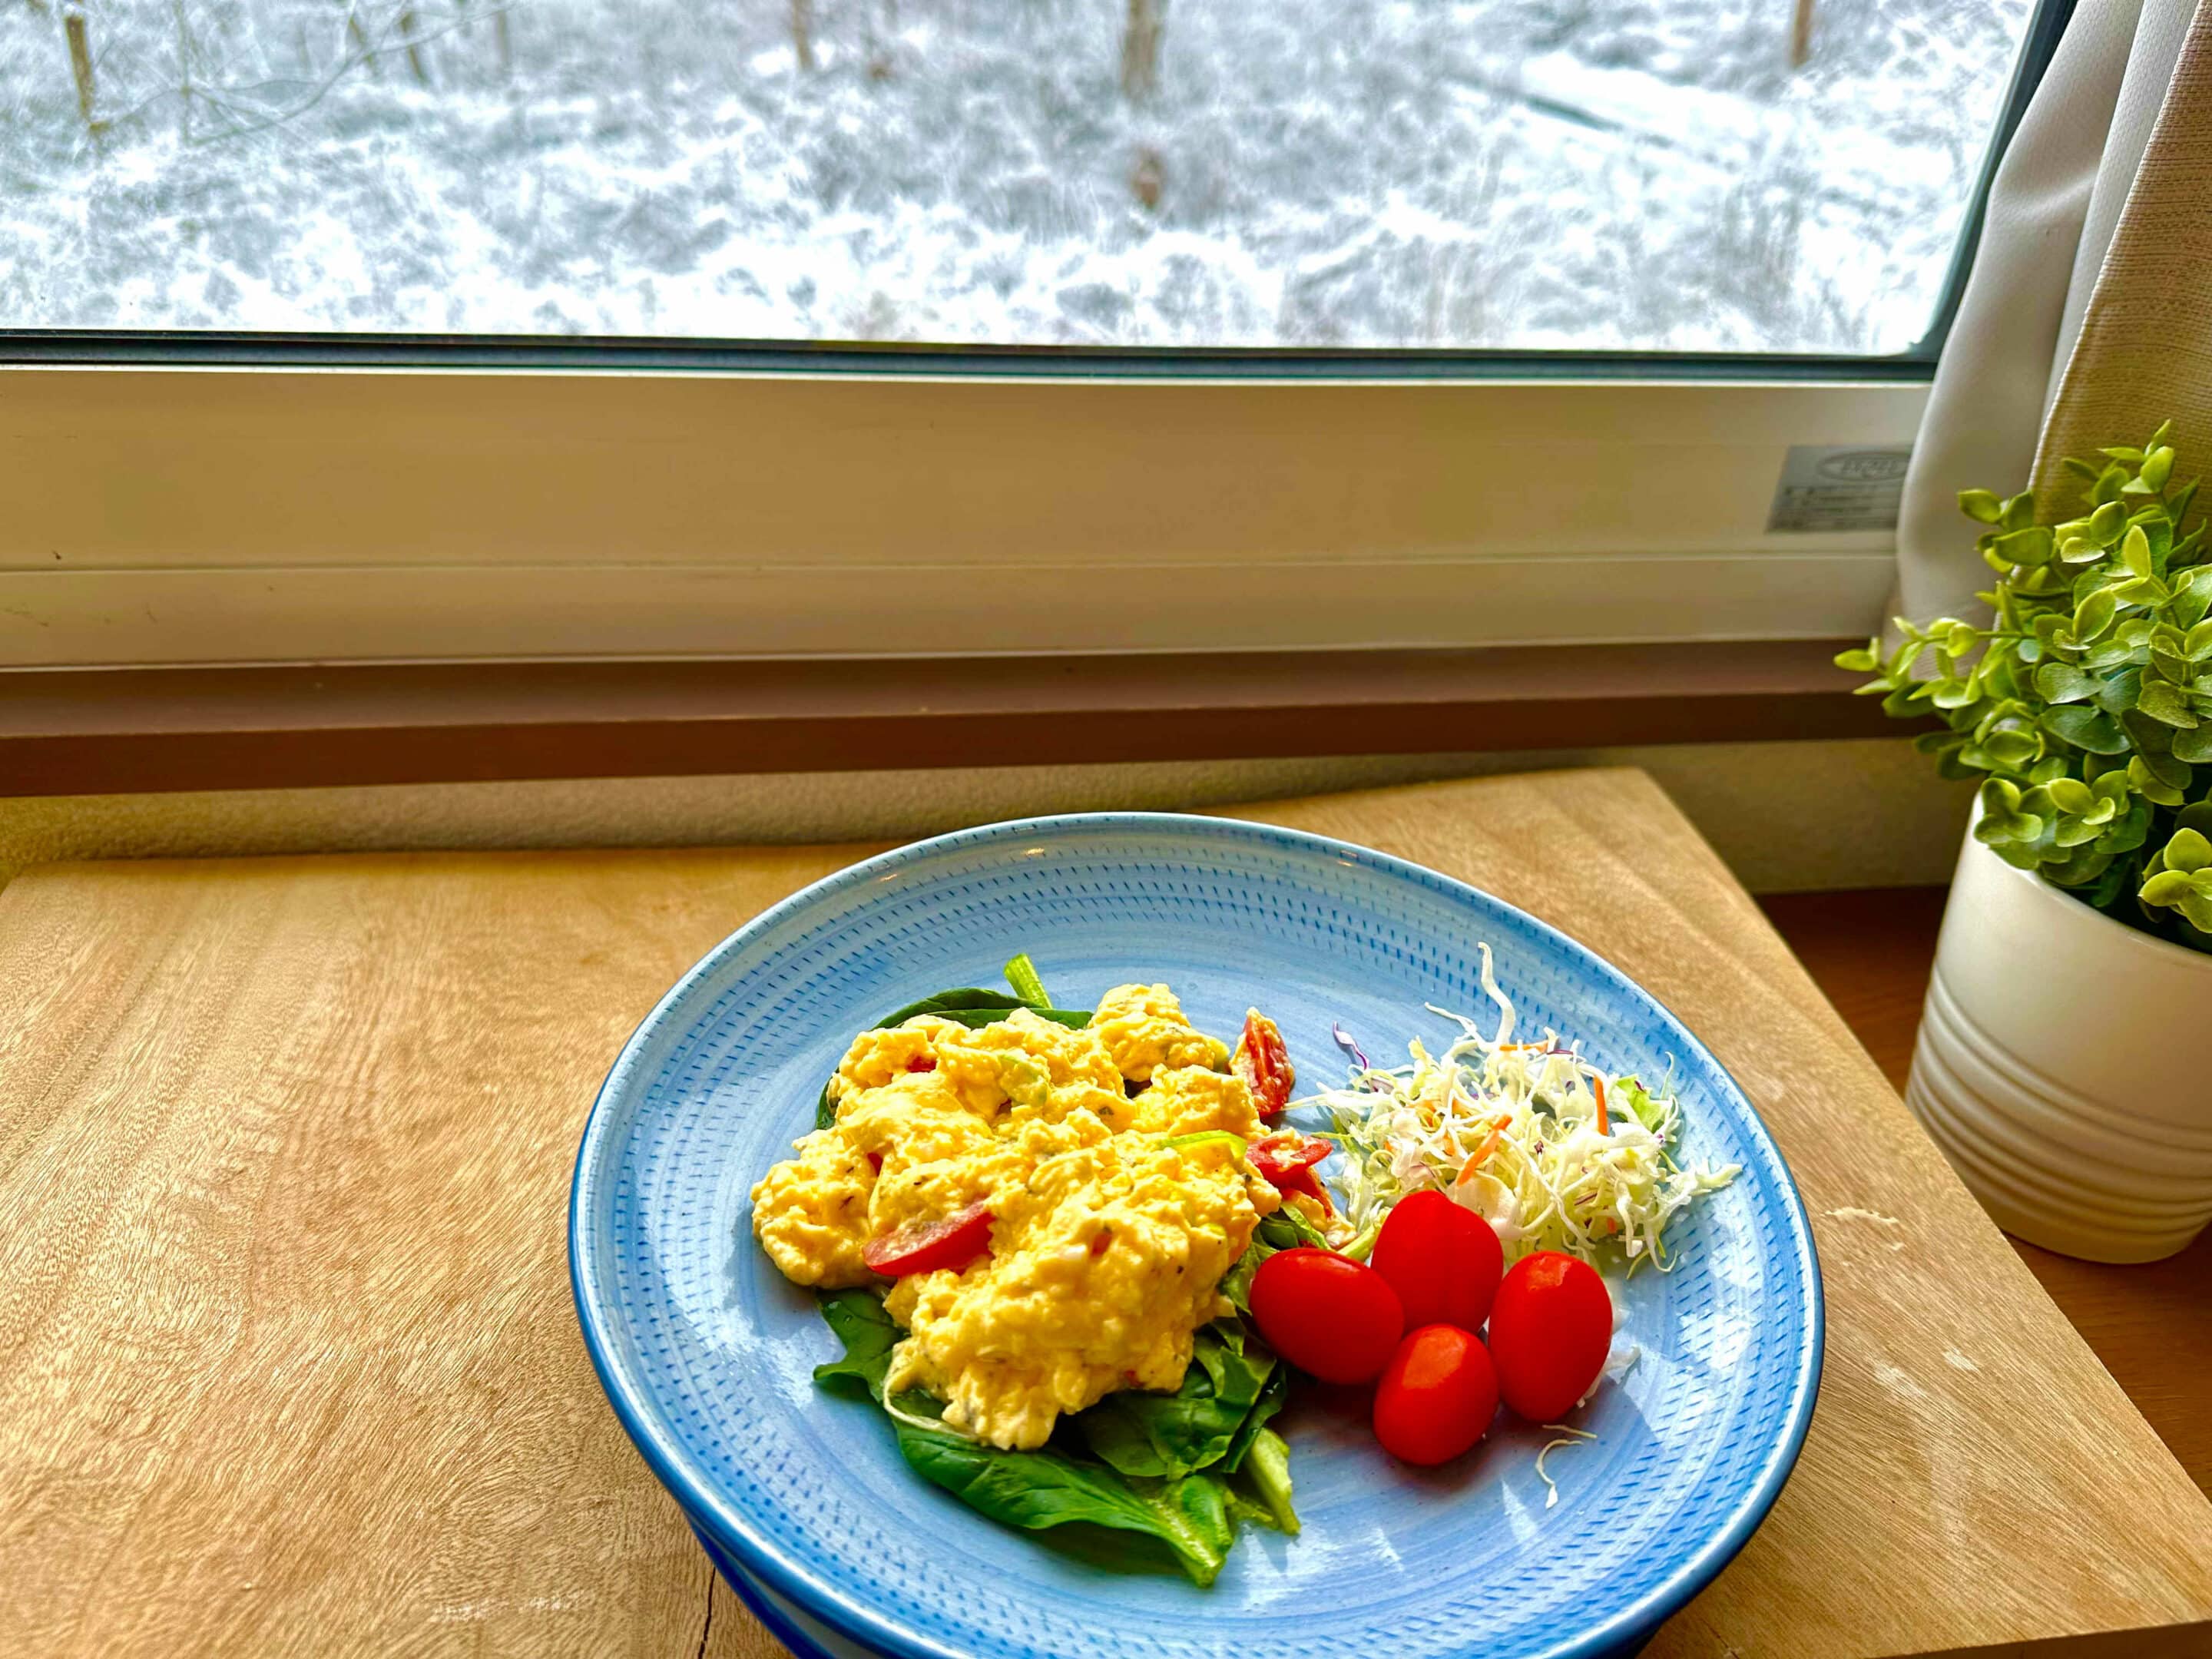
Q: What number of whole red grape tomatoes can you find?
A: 4